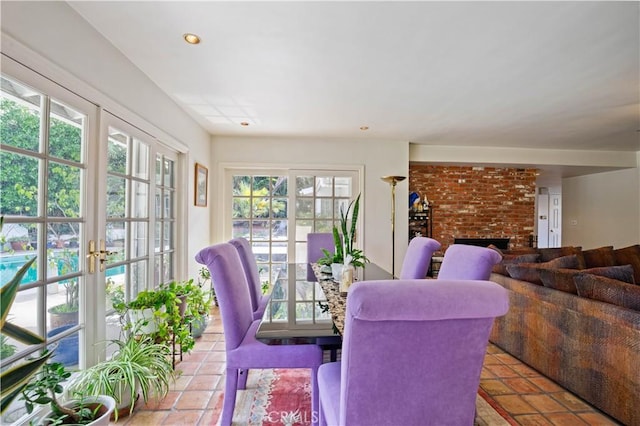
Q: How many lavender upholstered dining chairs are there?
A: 6